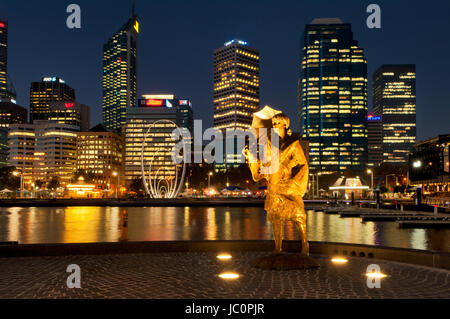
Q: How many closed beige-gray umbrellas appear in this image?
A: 0